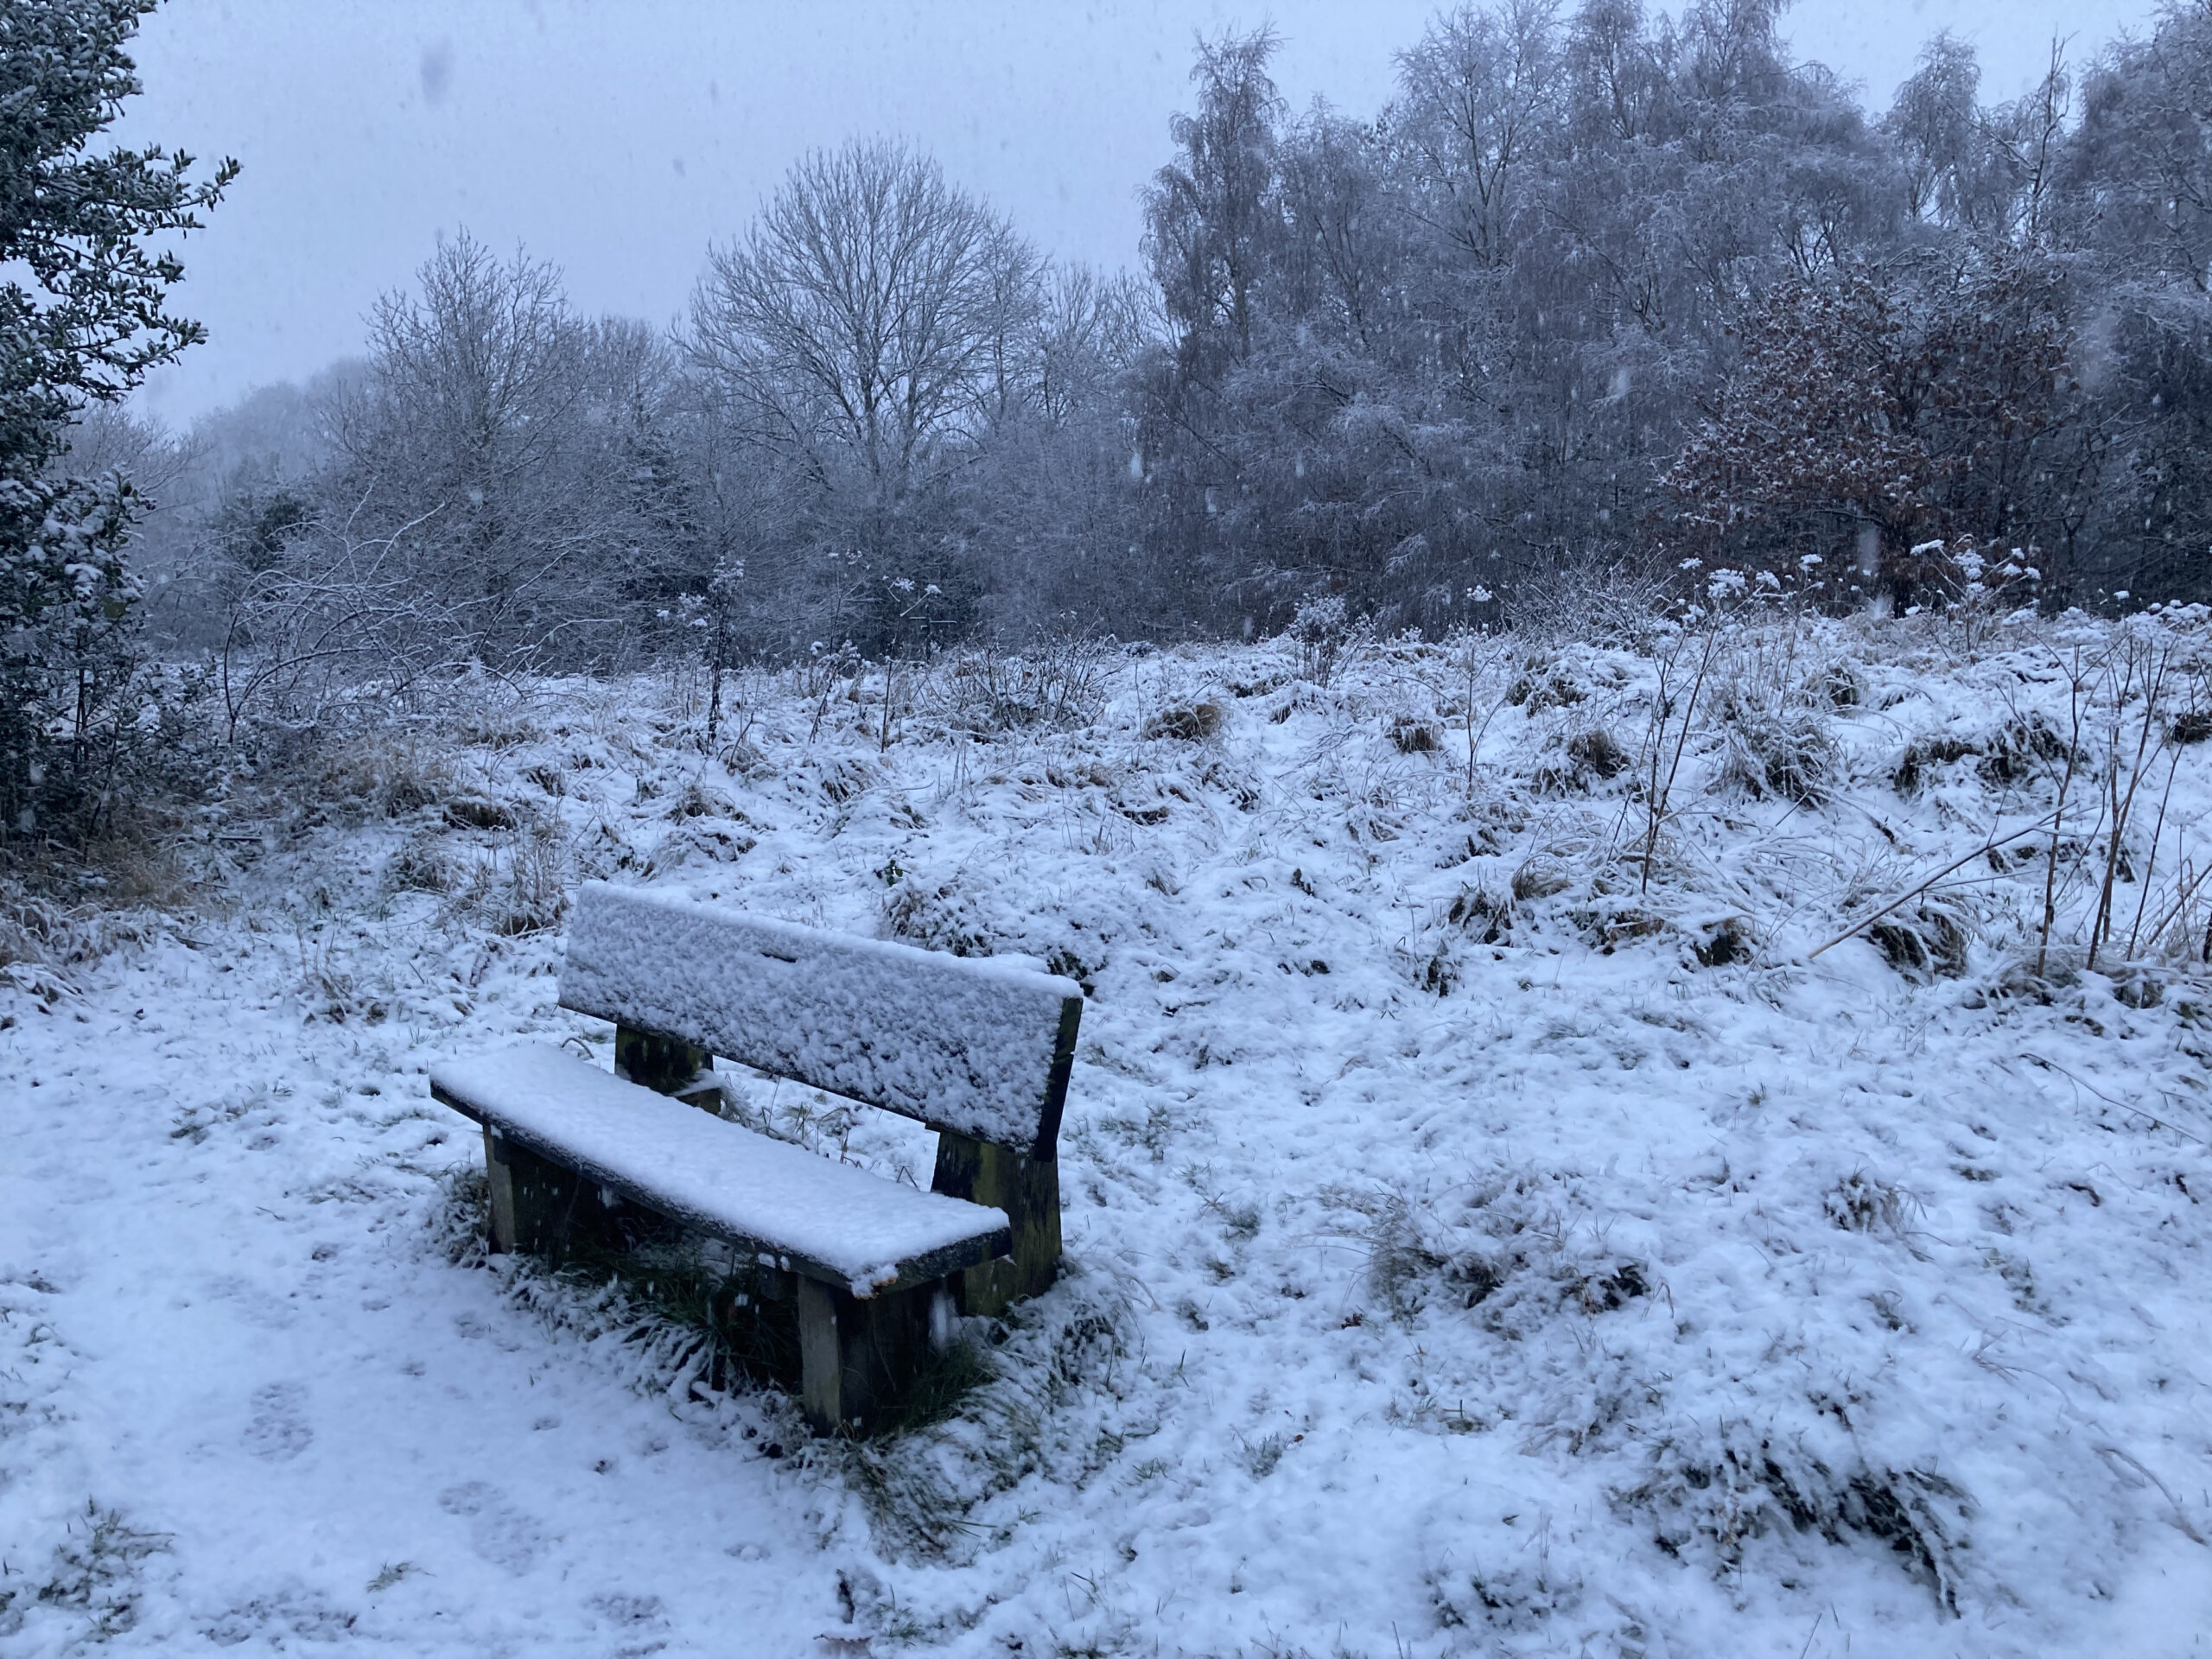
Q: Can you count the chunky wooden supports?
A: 4